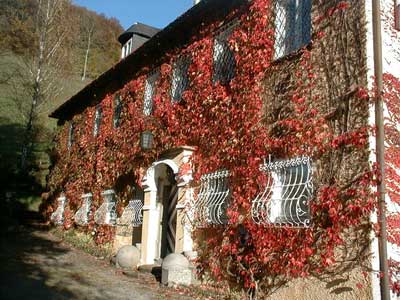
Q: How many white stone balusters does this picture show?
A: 2